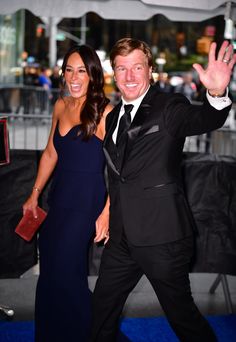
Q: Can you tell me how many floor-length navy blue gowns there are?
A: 1